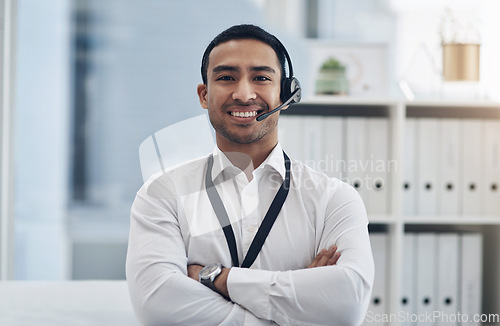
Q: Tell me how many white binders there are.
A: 15